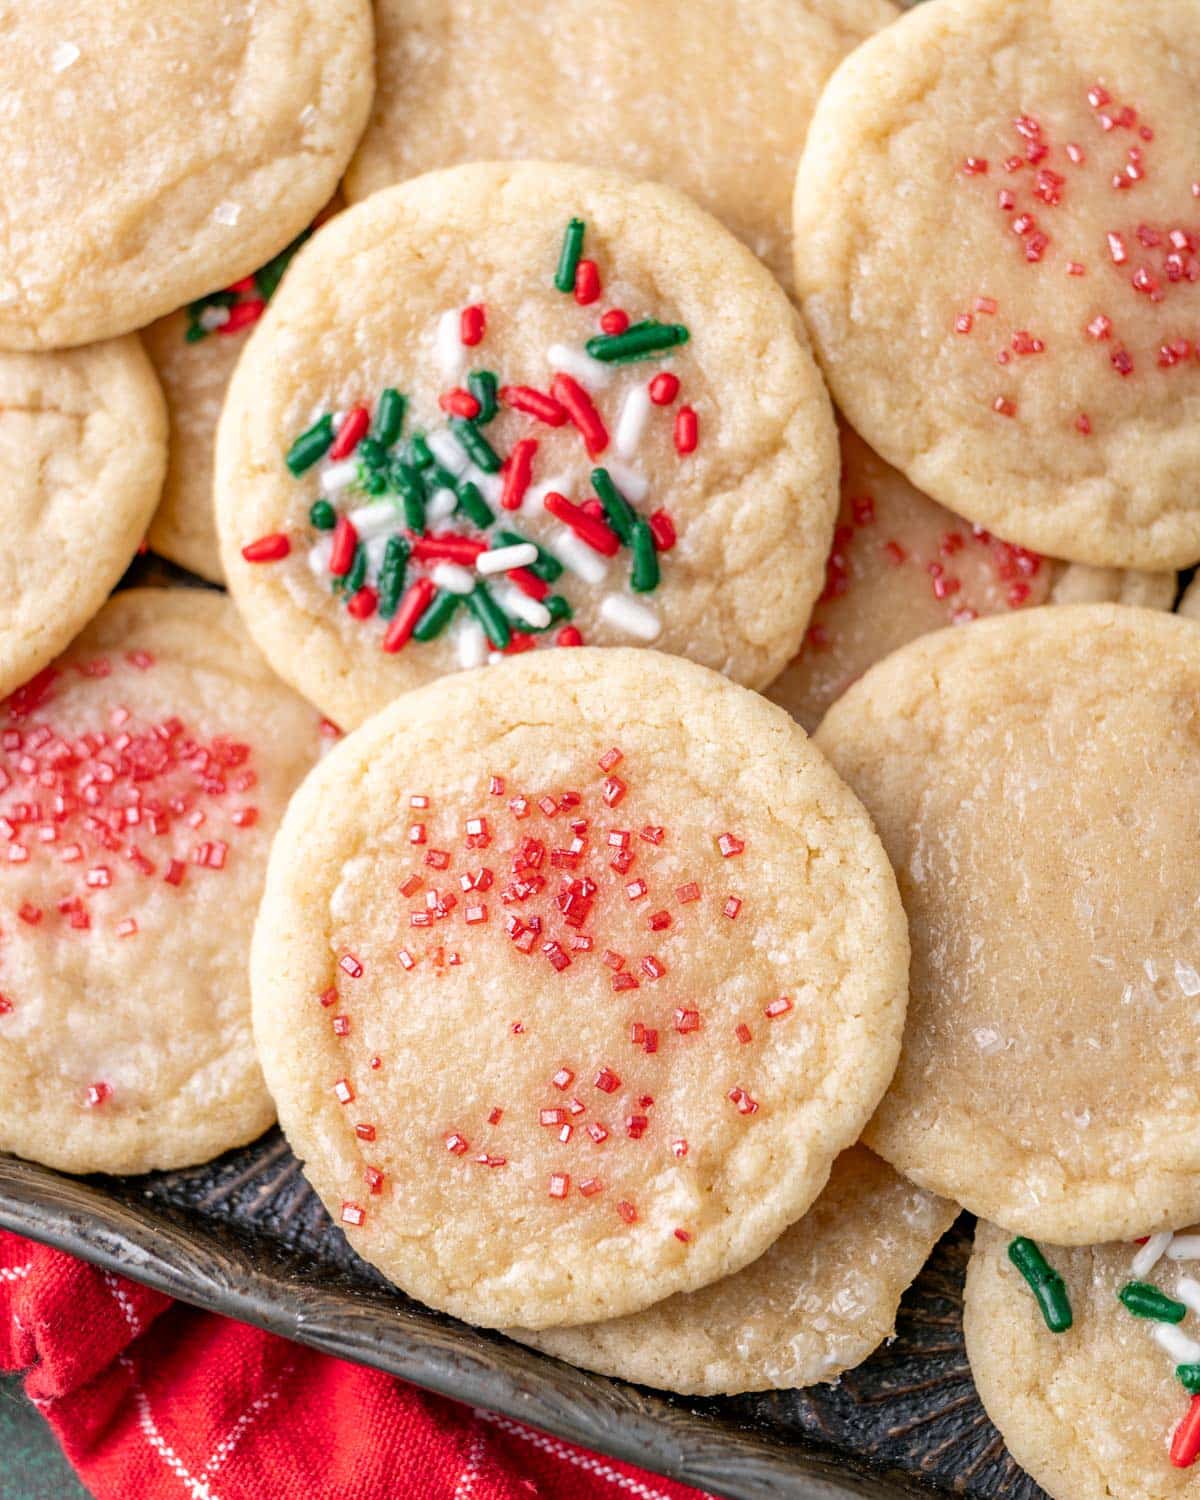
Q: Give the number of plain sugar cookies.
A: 5